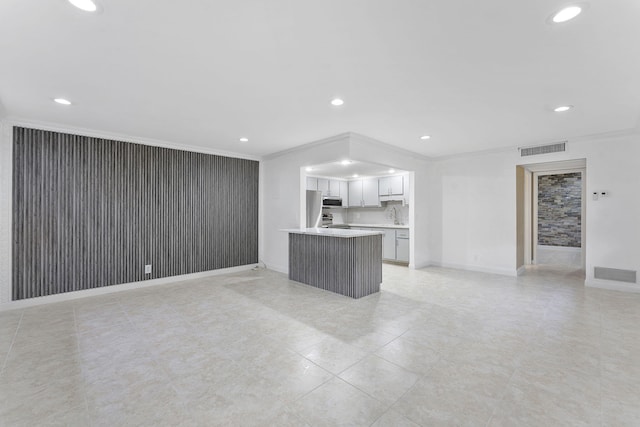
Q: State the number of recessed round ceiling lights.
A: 11